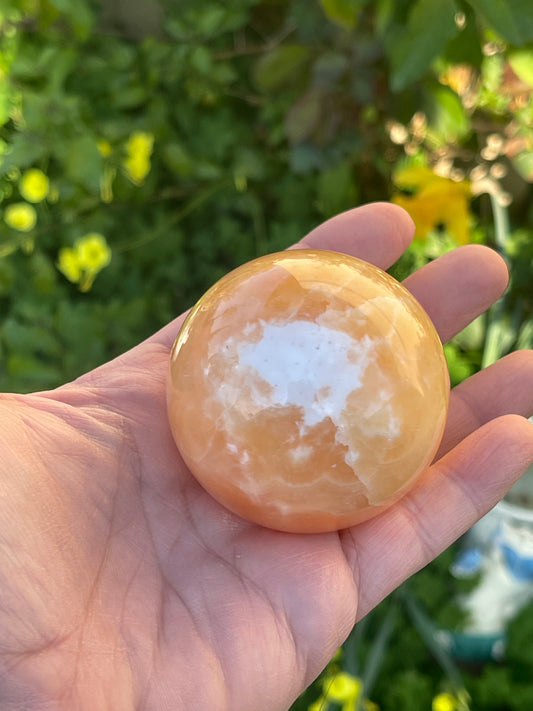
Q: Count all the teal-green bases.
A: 1